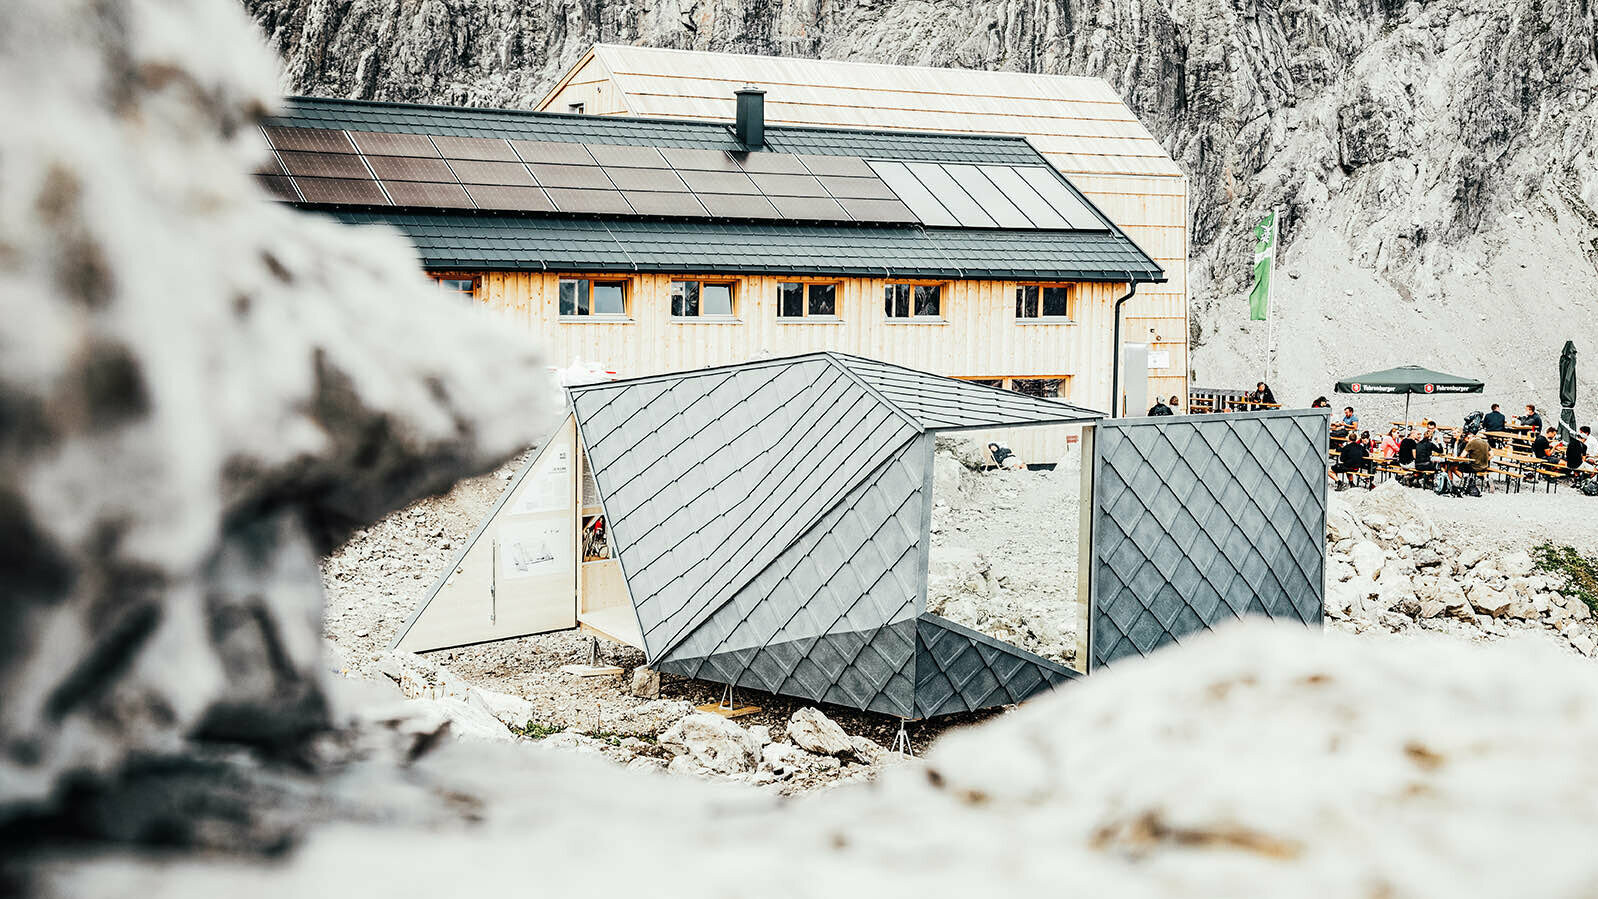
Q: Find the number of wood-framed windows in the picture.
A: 7